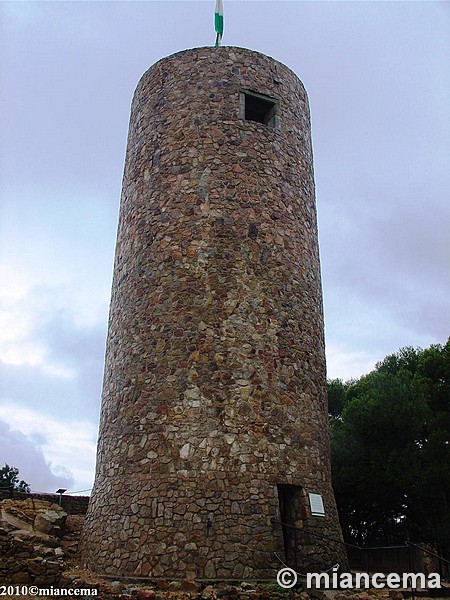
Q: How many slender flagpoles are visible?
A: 1